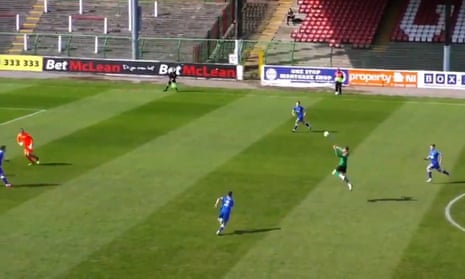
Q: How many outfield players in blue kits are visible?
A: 4